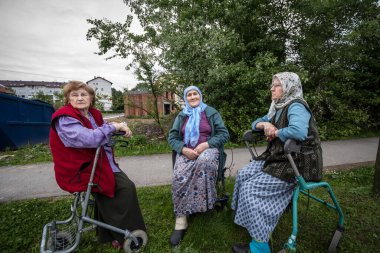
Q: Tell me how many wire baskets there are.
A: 1